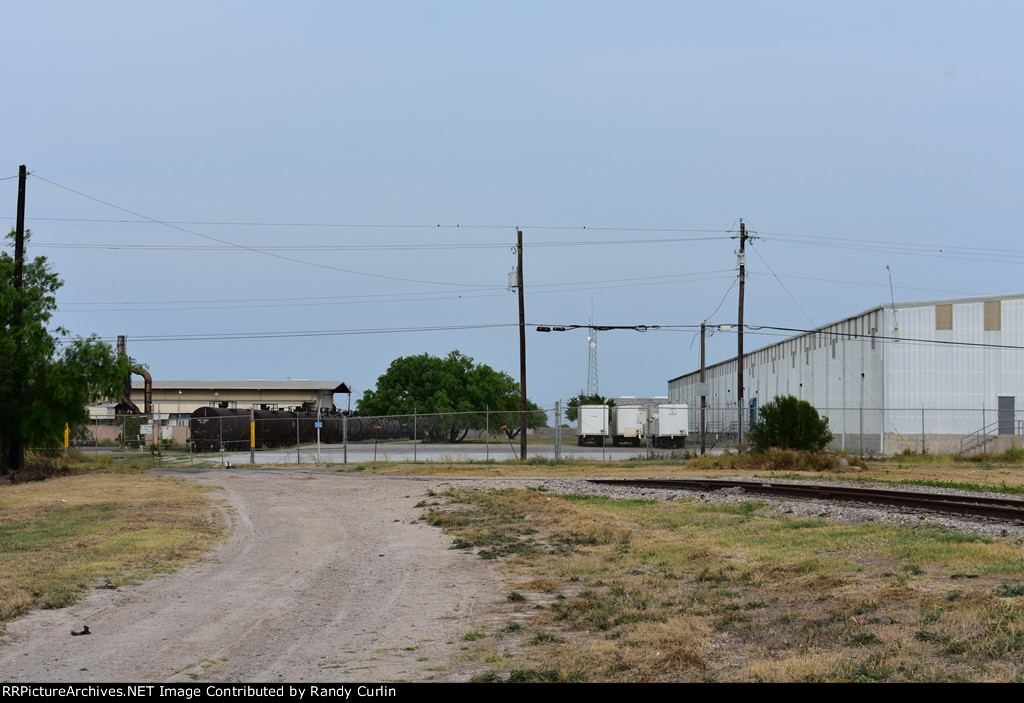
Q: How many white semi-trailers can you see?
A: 3